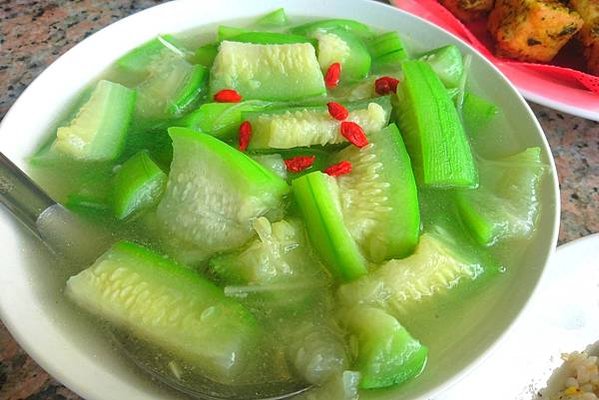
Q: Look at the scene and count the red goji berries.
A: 8